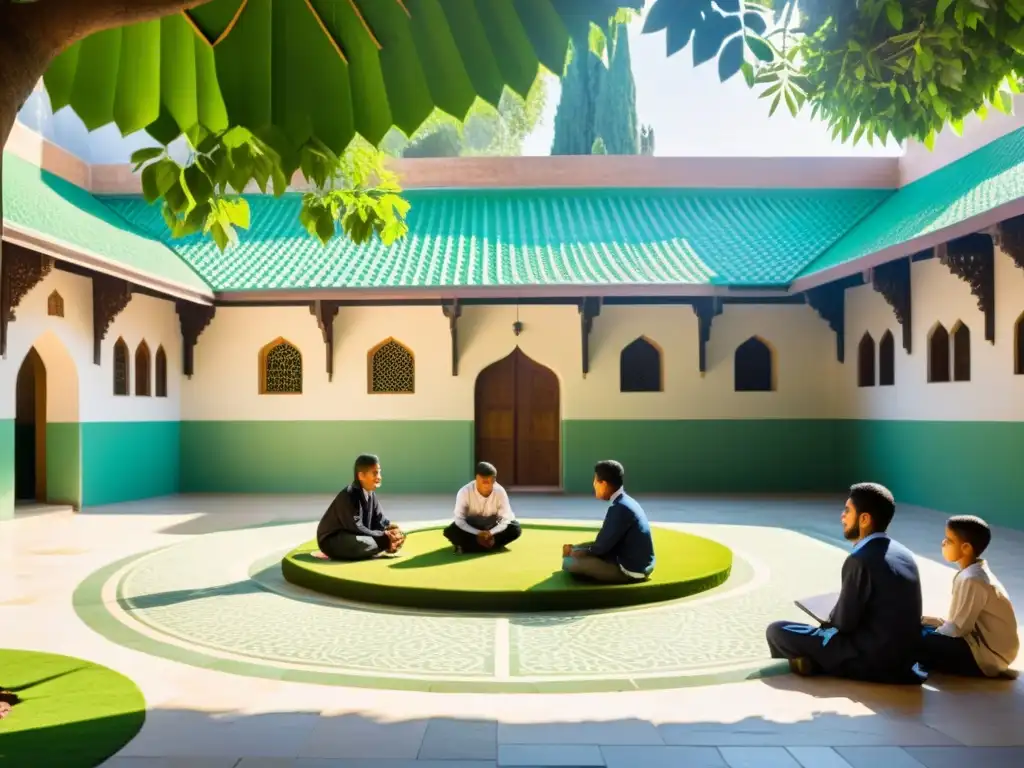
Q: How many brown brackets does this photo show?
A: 11